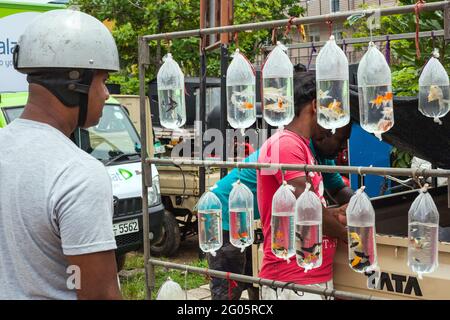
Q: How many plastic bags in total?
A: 13